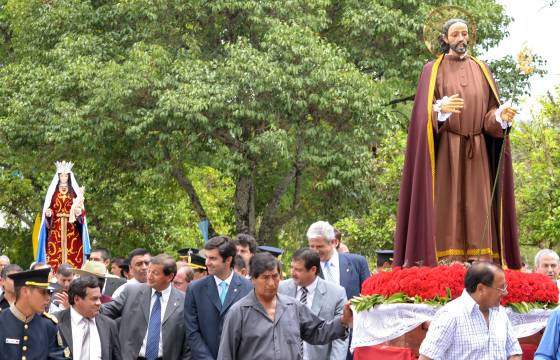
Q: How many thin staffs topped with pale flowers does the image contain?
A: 1